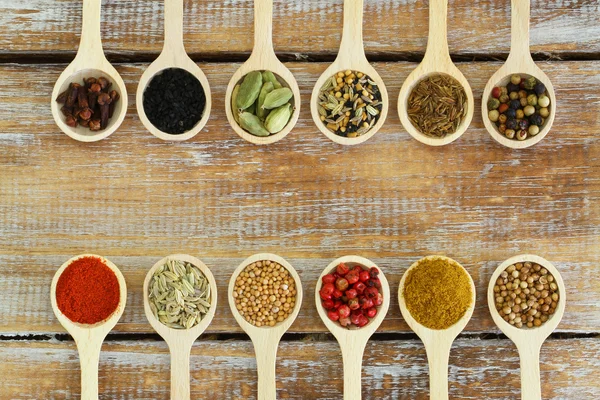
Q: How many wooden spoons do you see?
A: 12